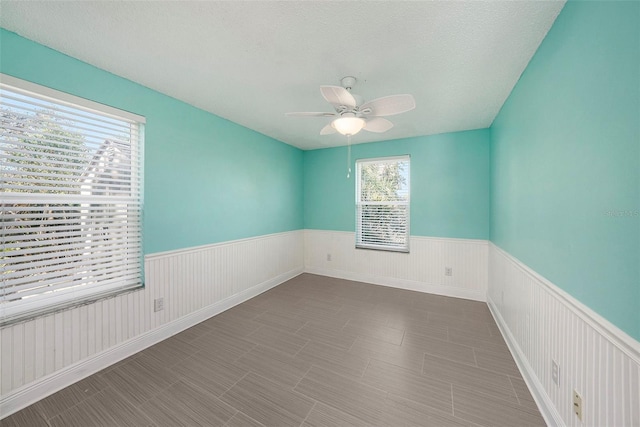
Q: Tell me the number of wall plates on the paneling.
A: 5